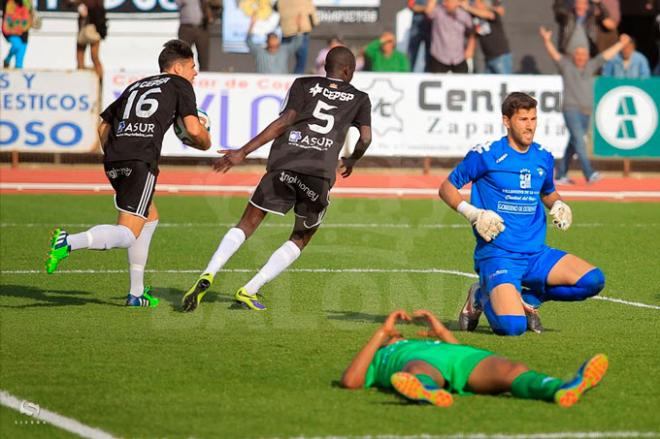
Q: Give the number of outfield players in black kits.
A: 2